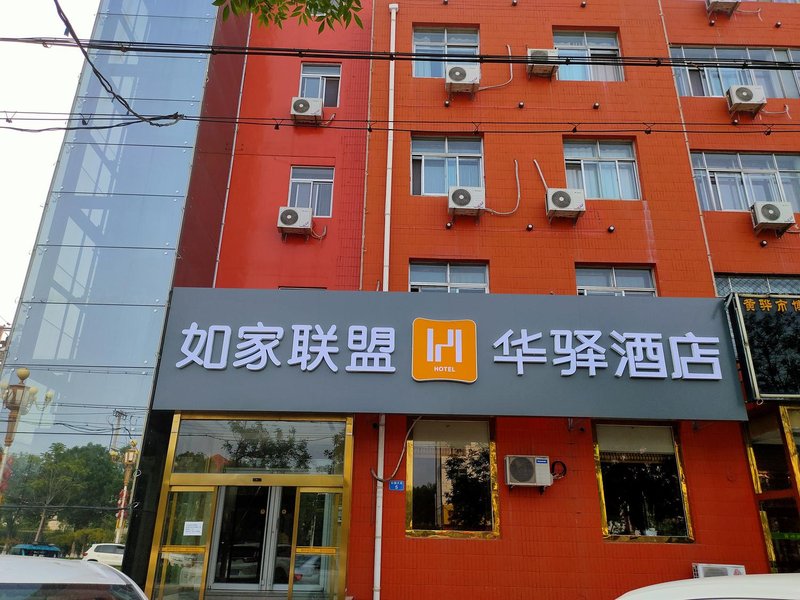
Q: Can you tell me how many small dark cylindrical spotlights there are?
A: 13